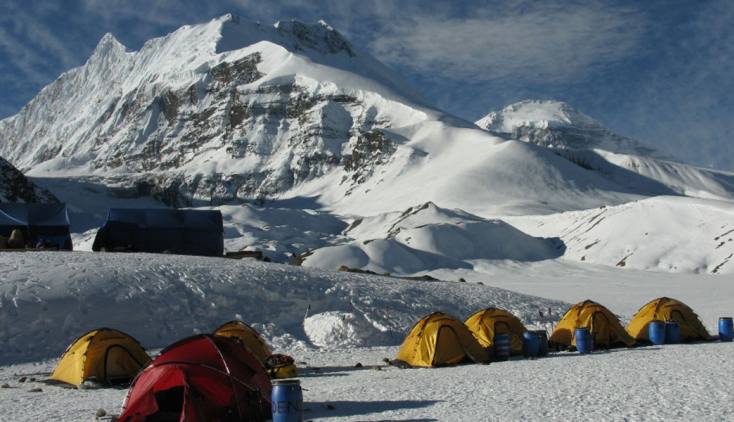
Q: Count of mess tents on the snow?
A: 2